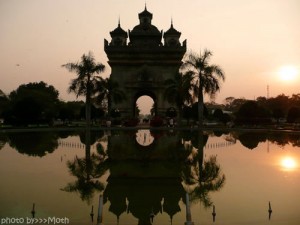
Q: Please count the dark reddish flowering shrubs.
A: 2